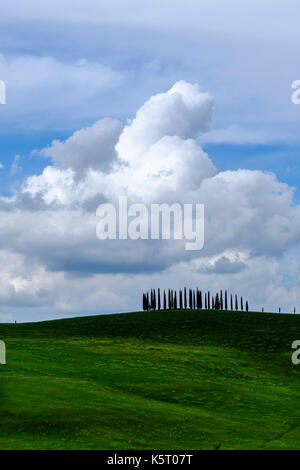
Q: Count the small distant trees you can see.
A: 3